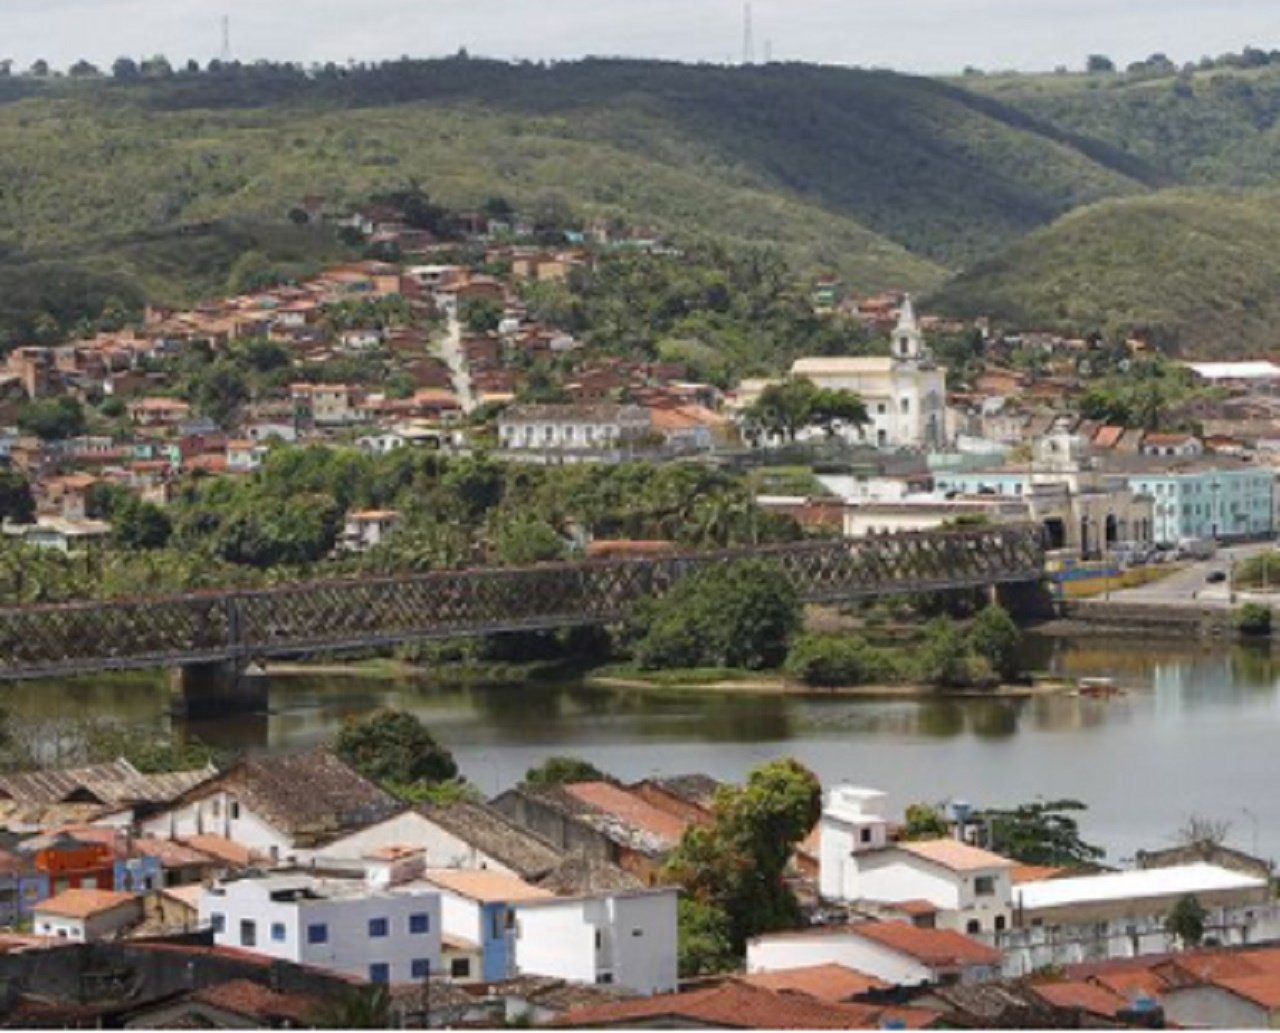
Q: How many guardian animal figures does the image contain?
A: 0